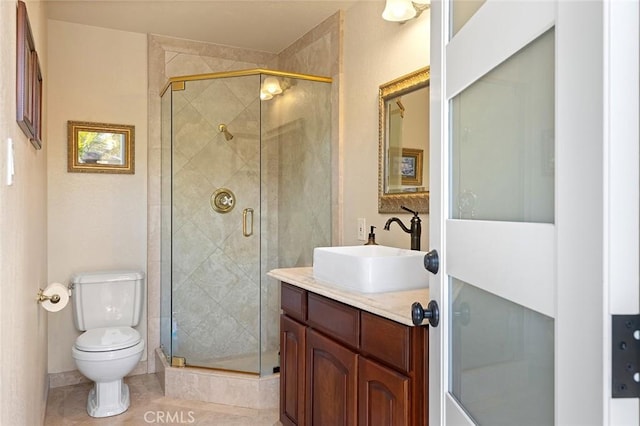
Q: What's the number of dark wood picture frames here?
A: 2